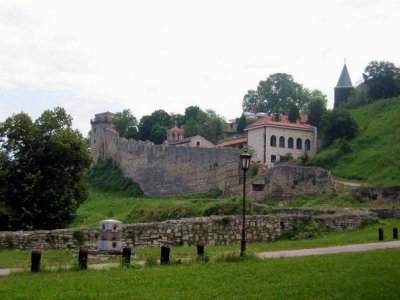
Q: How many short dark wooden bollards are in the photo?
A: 7